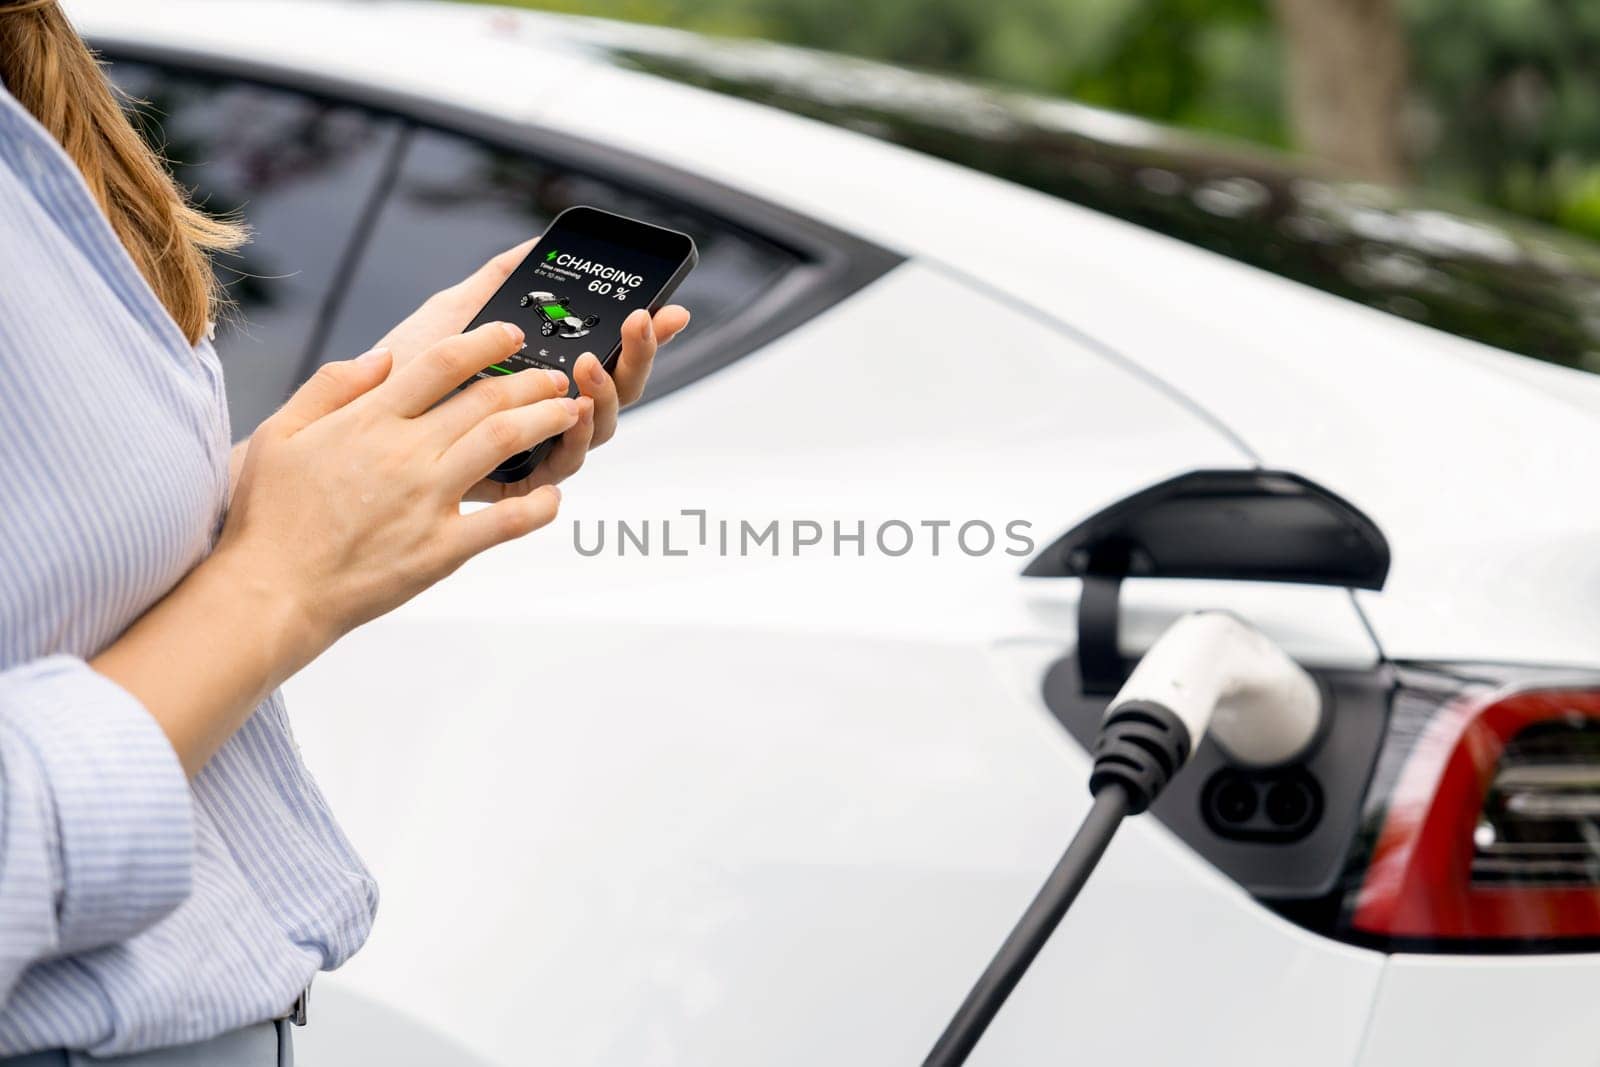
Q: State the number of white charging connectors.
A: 1